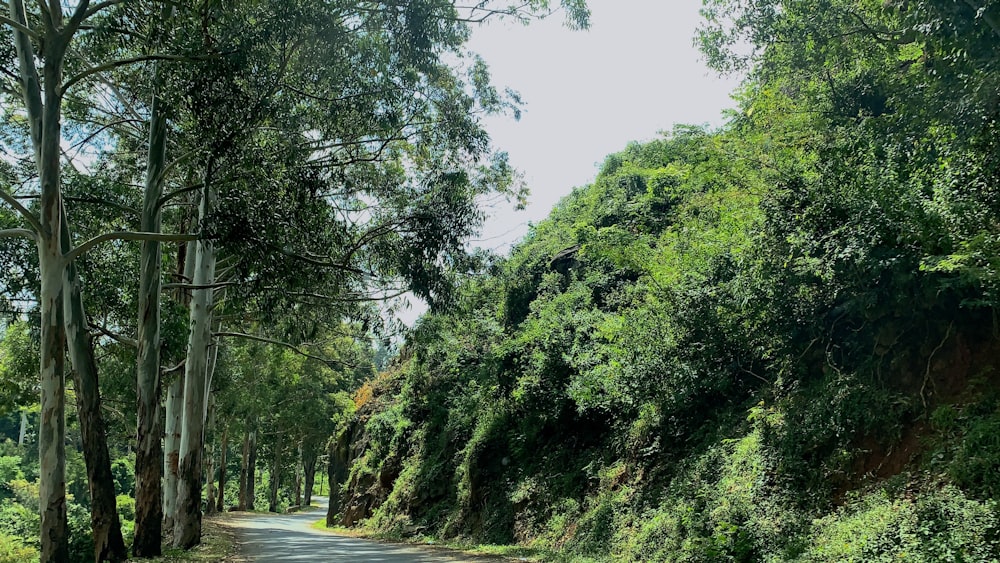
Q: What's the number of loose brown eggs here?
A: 0